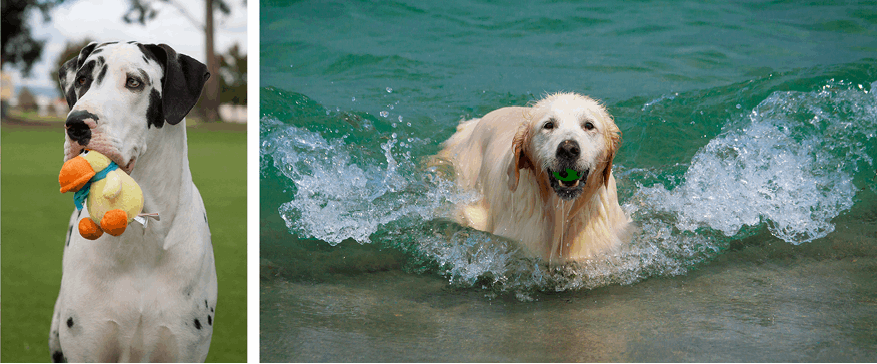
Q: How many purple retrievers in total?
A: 0